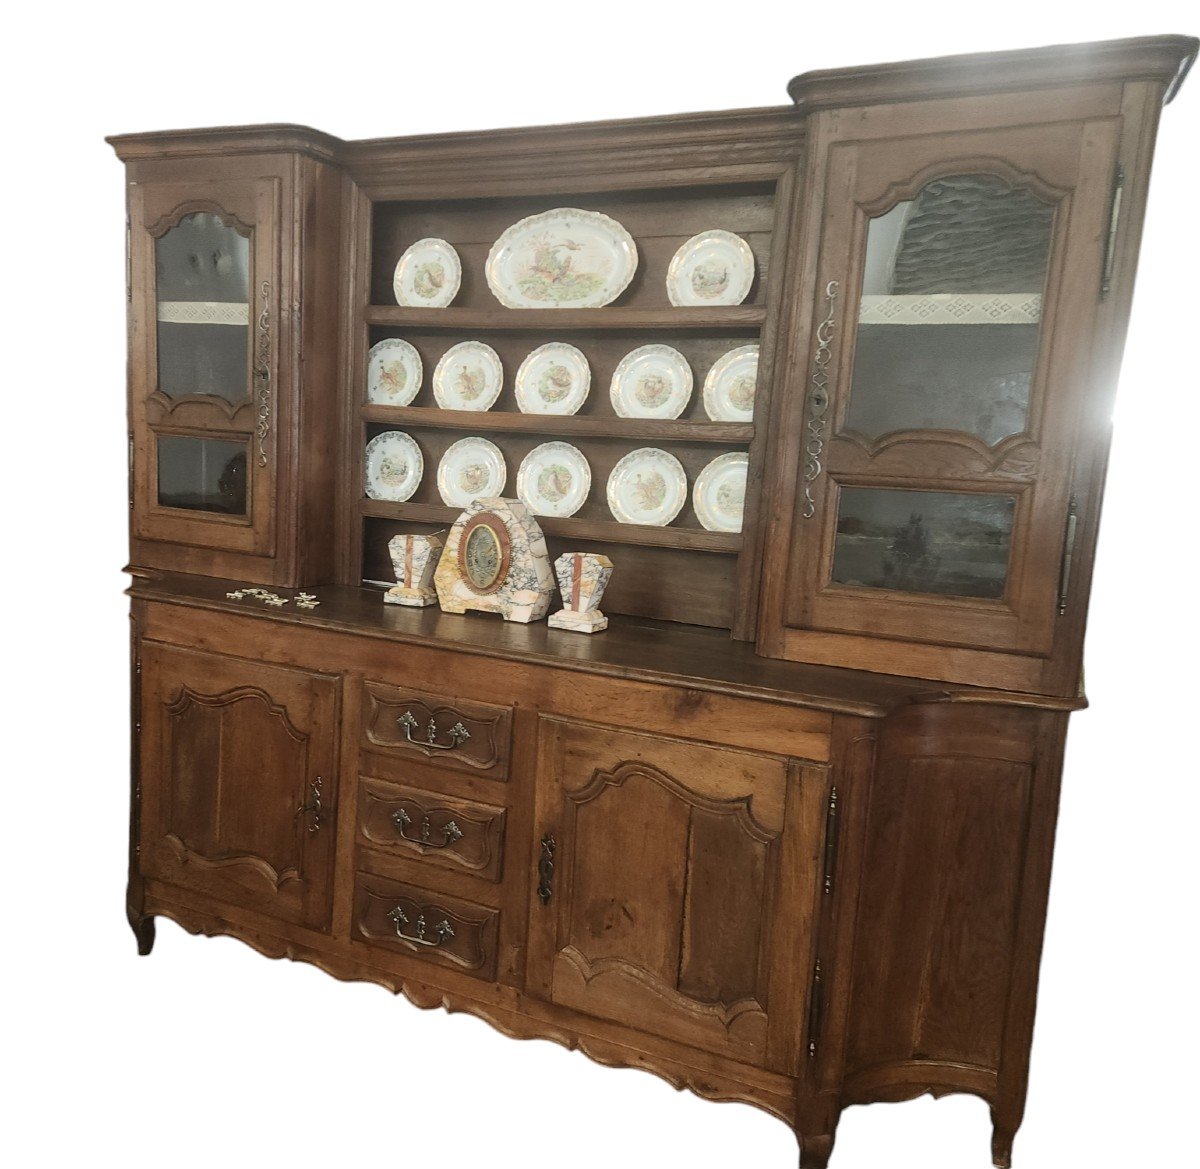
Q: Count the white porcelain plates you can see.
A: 13